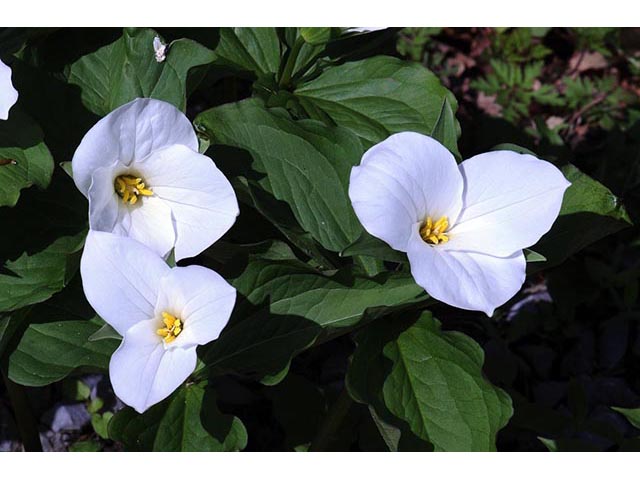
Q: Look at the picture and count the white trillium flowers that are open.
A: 3